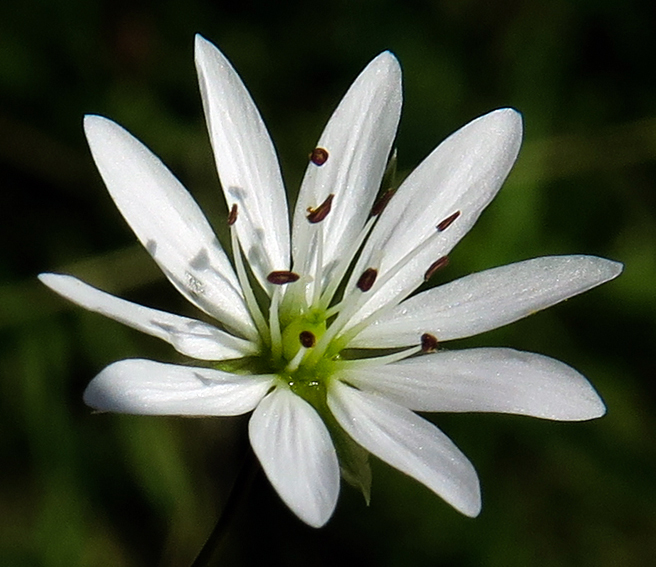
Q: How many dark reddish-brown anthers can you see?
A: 10